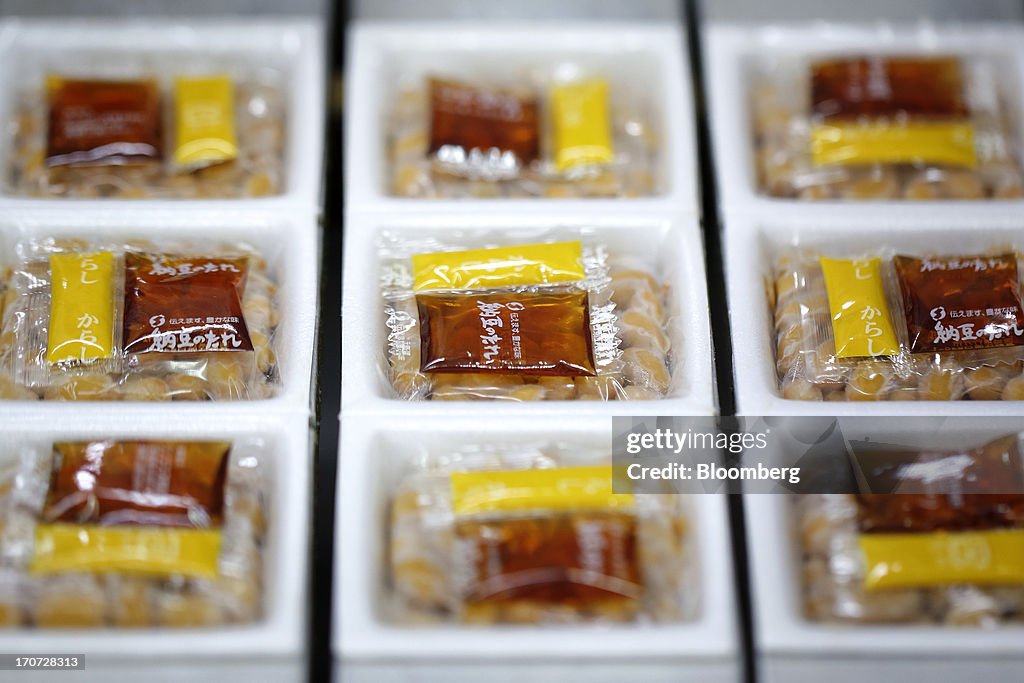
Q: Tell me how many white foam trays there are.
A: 9